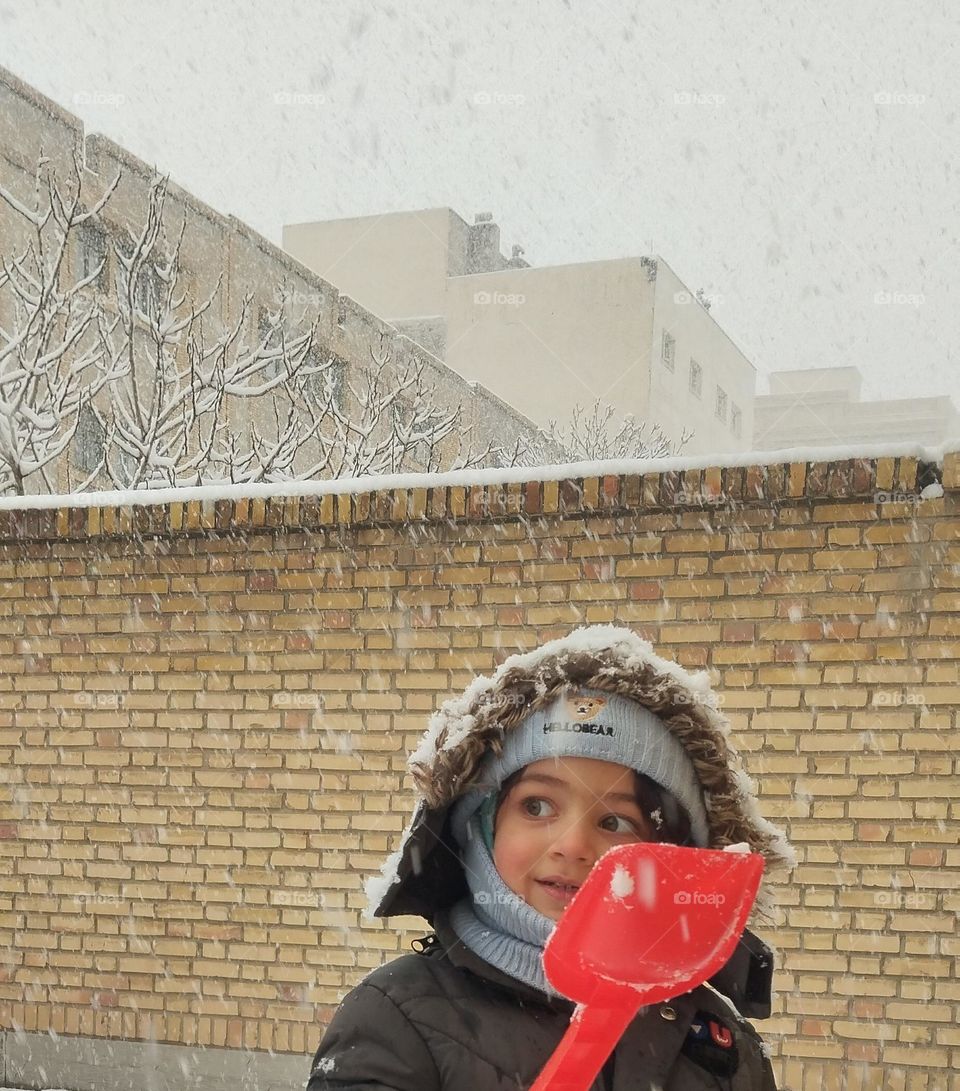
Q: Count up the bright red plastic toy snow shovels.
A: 1